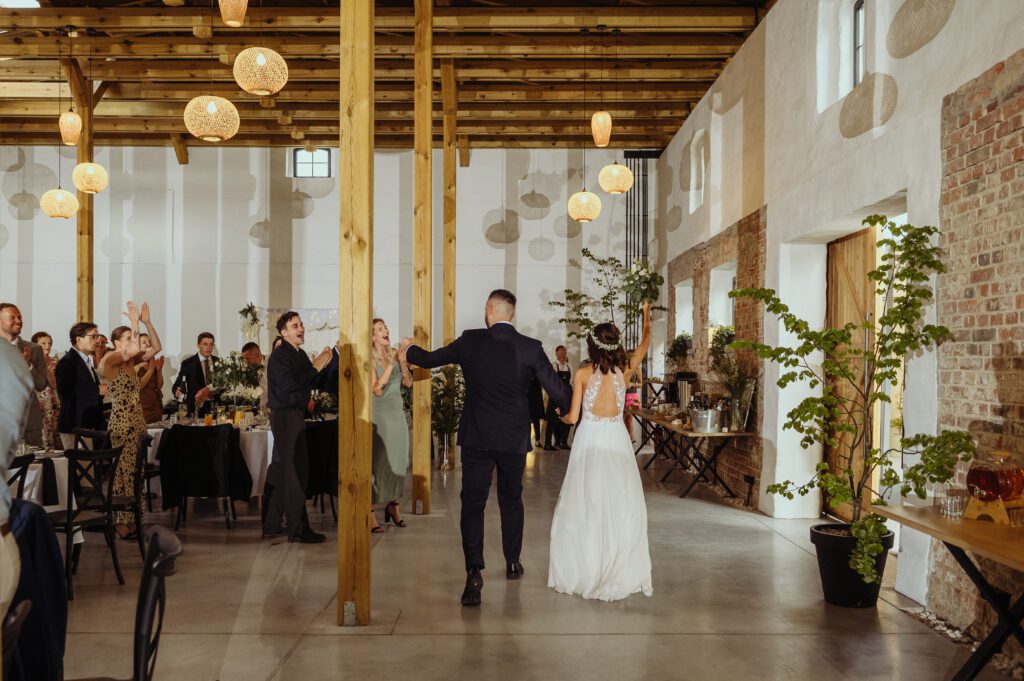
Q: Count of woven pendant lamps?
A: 9